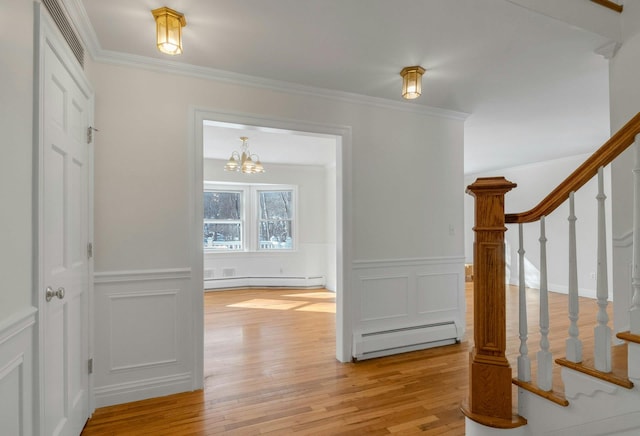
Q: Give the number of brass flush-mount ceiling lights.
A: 2